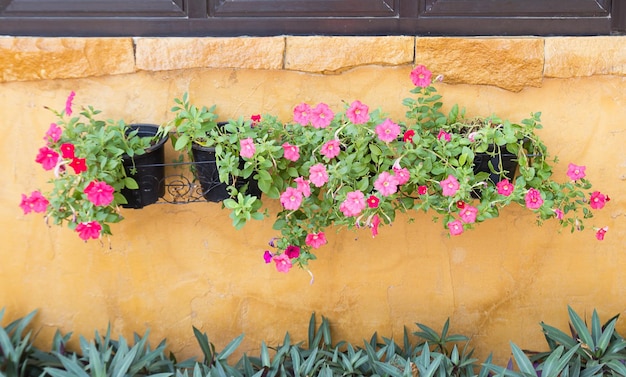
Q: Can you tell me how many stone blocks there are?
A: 5